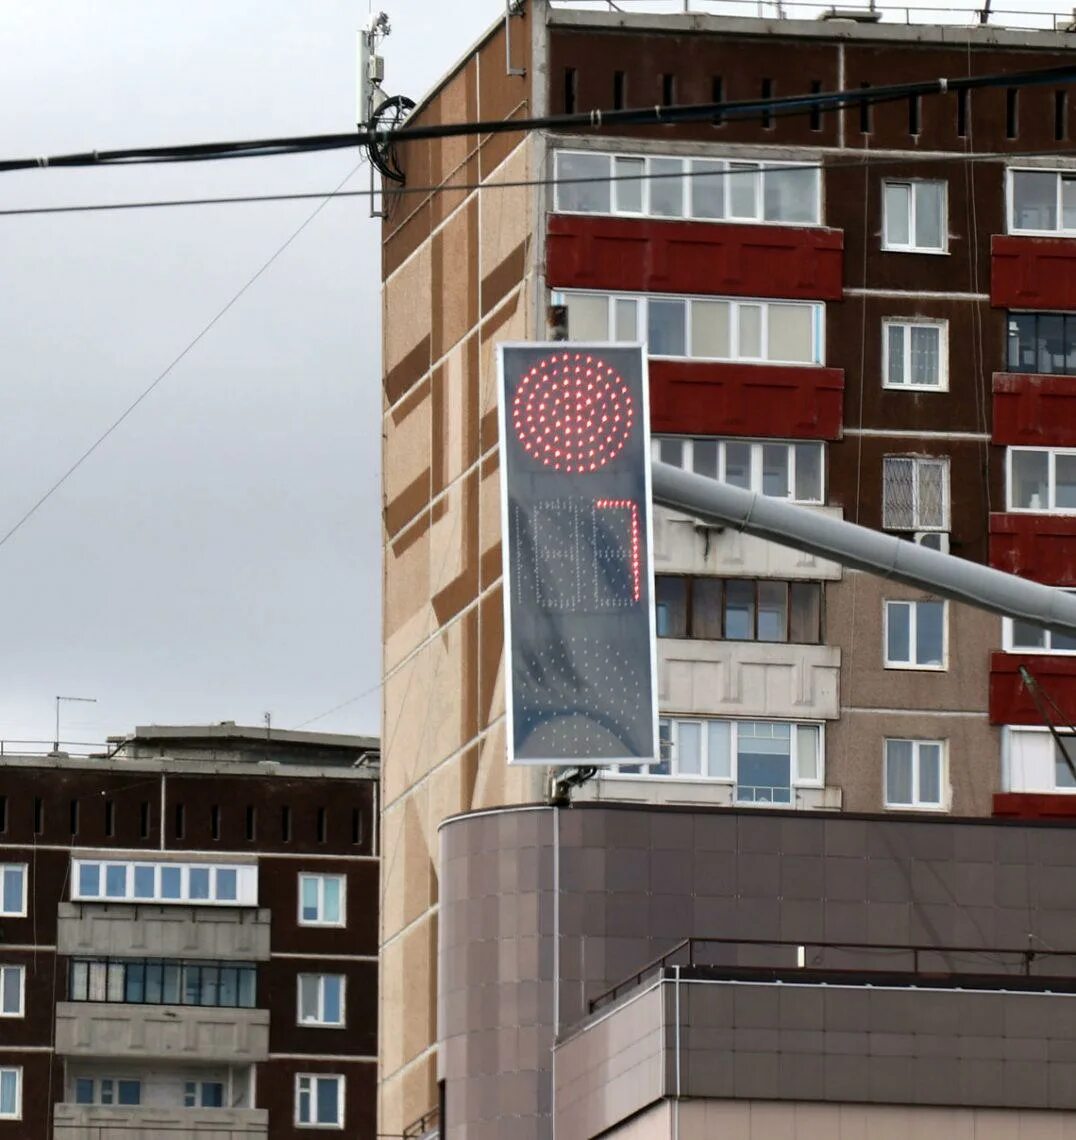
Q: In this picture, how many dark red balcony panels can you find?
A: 7